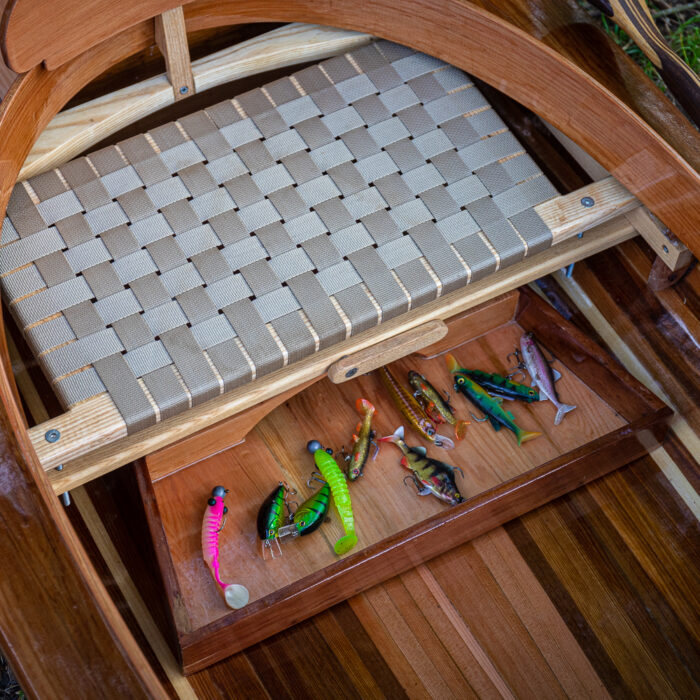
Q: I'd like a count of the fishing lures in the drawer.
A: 11